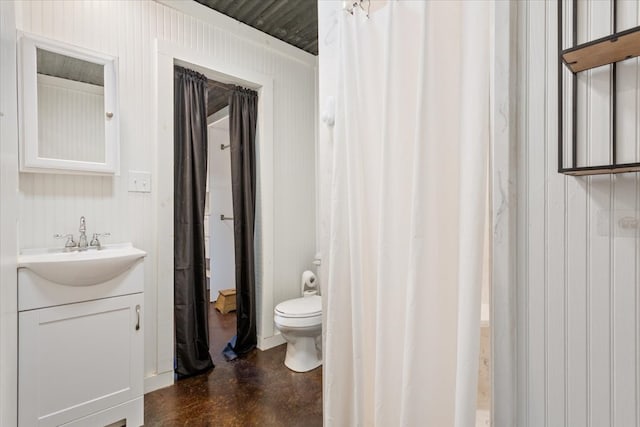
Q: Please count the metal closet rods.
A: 2